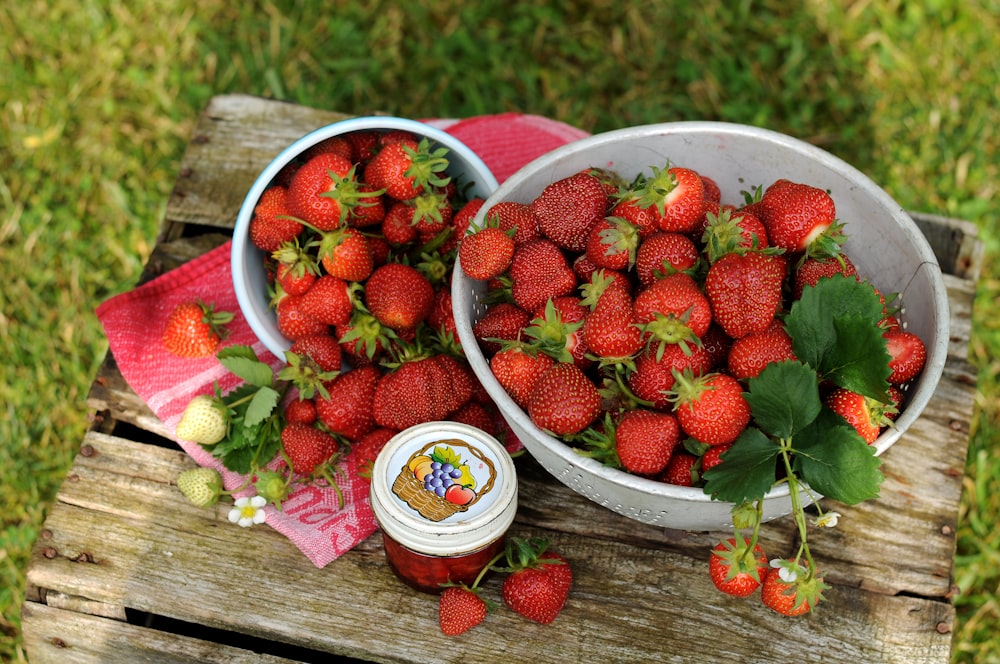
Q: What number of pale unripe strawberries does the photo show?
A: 2